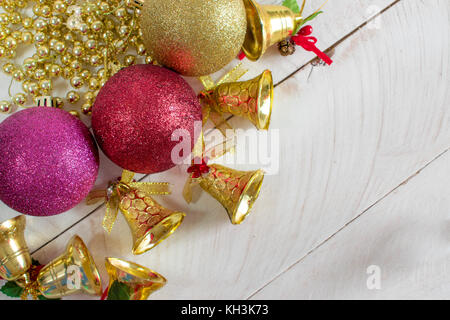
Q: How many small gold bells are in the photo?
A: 7